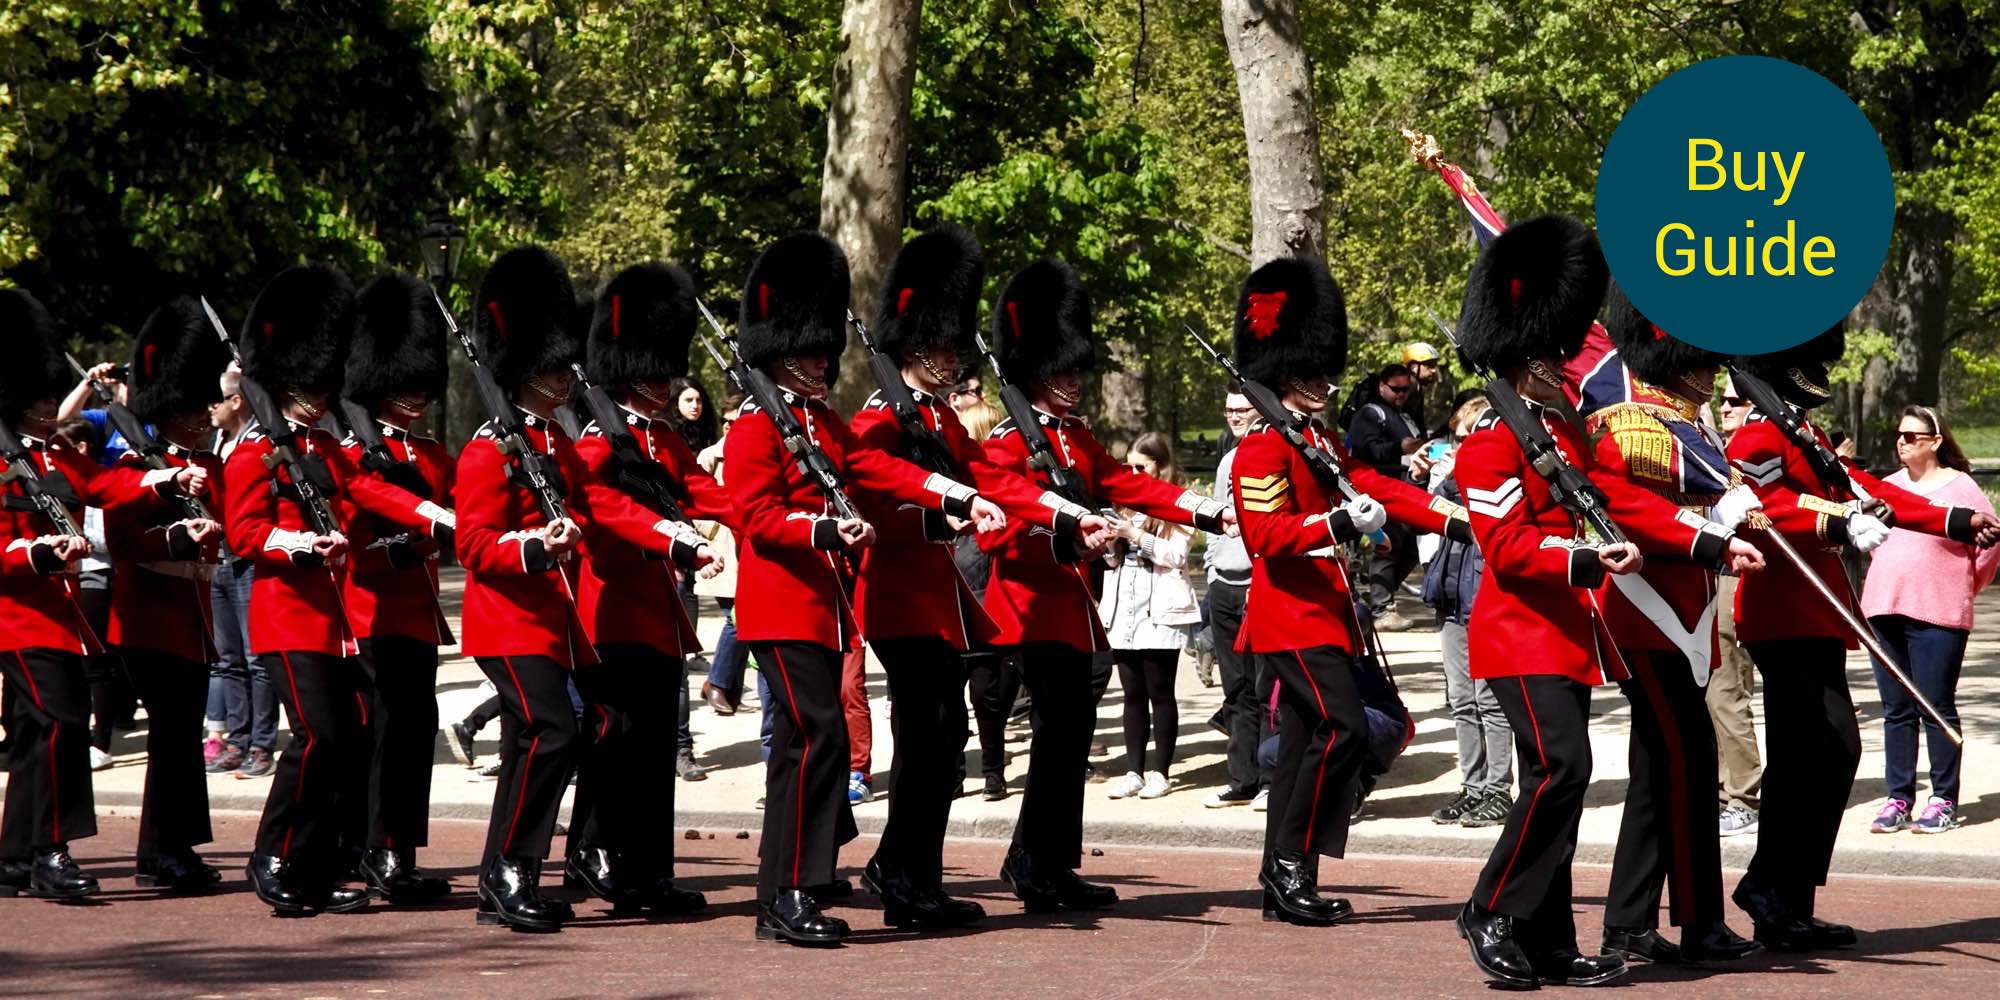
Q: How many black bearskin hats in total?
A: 13